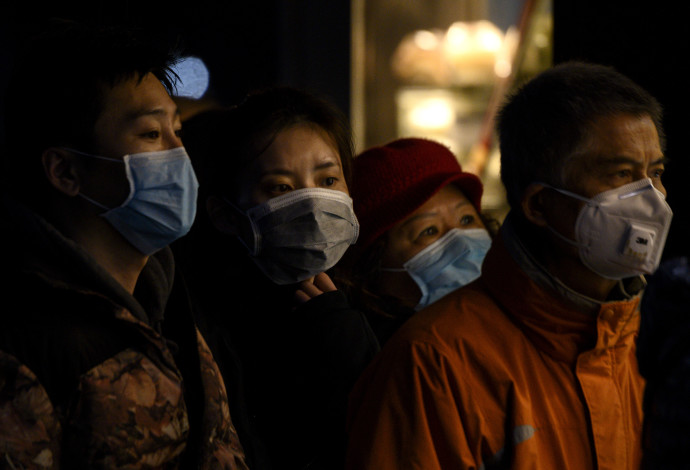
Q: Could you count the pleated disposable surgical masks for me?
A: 3